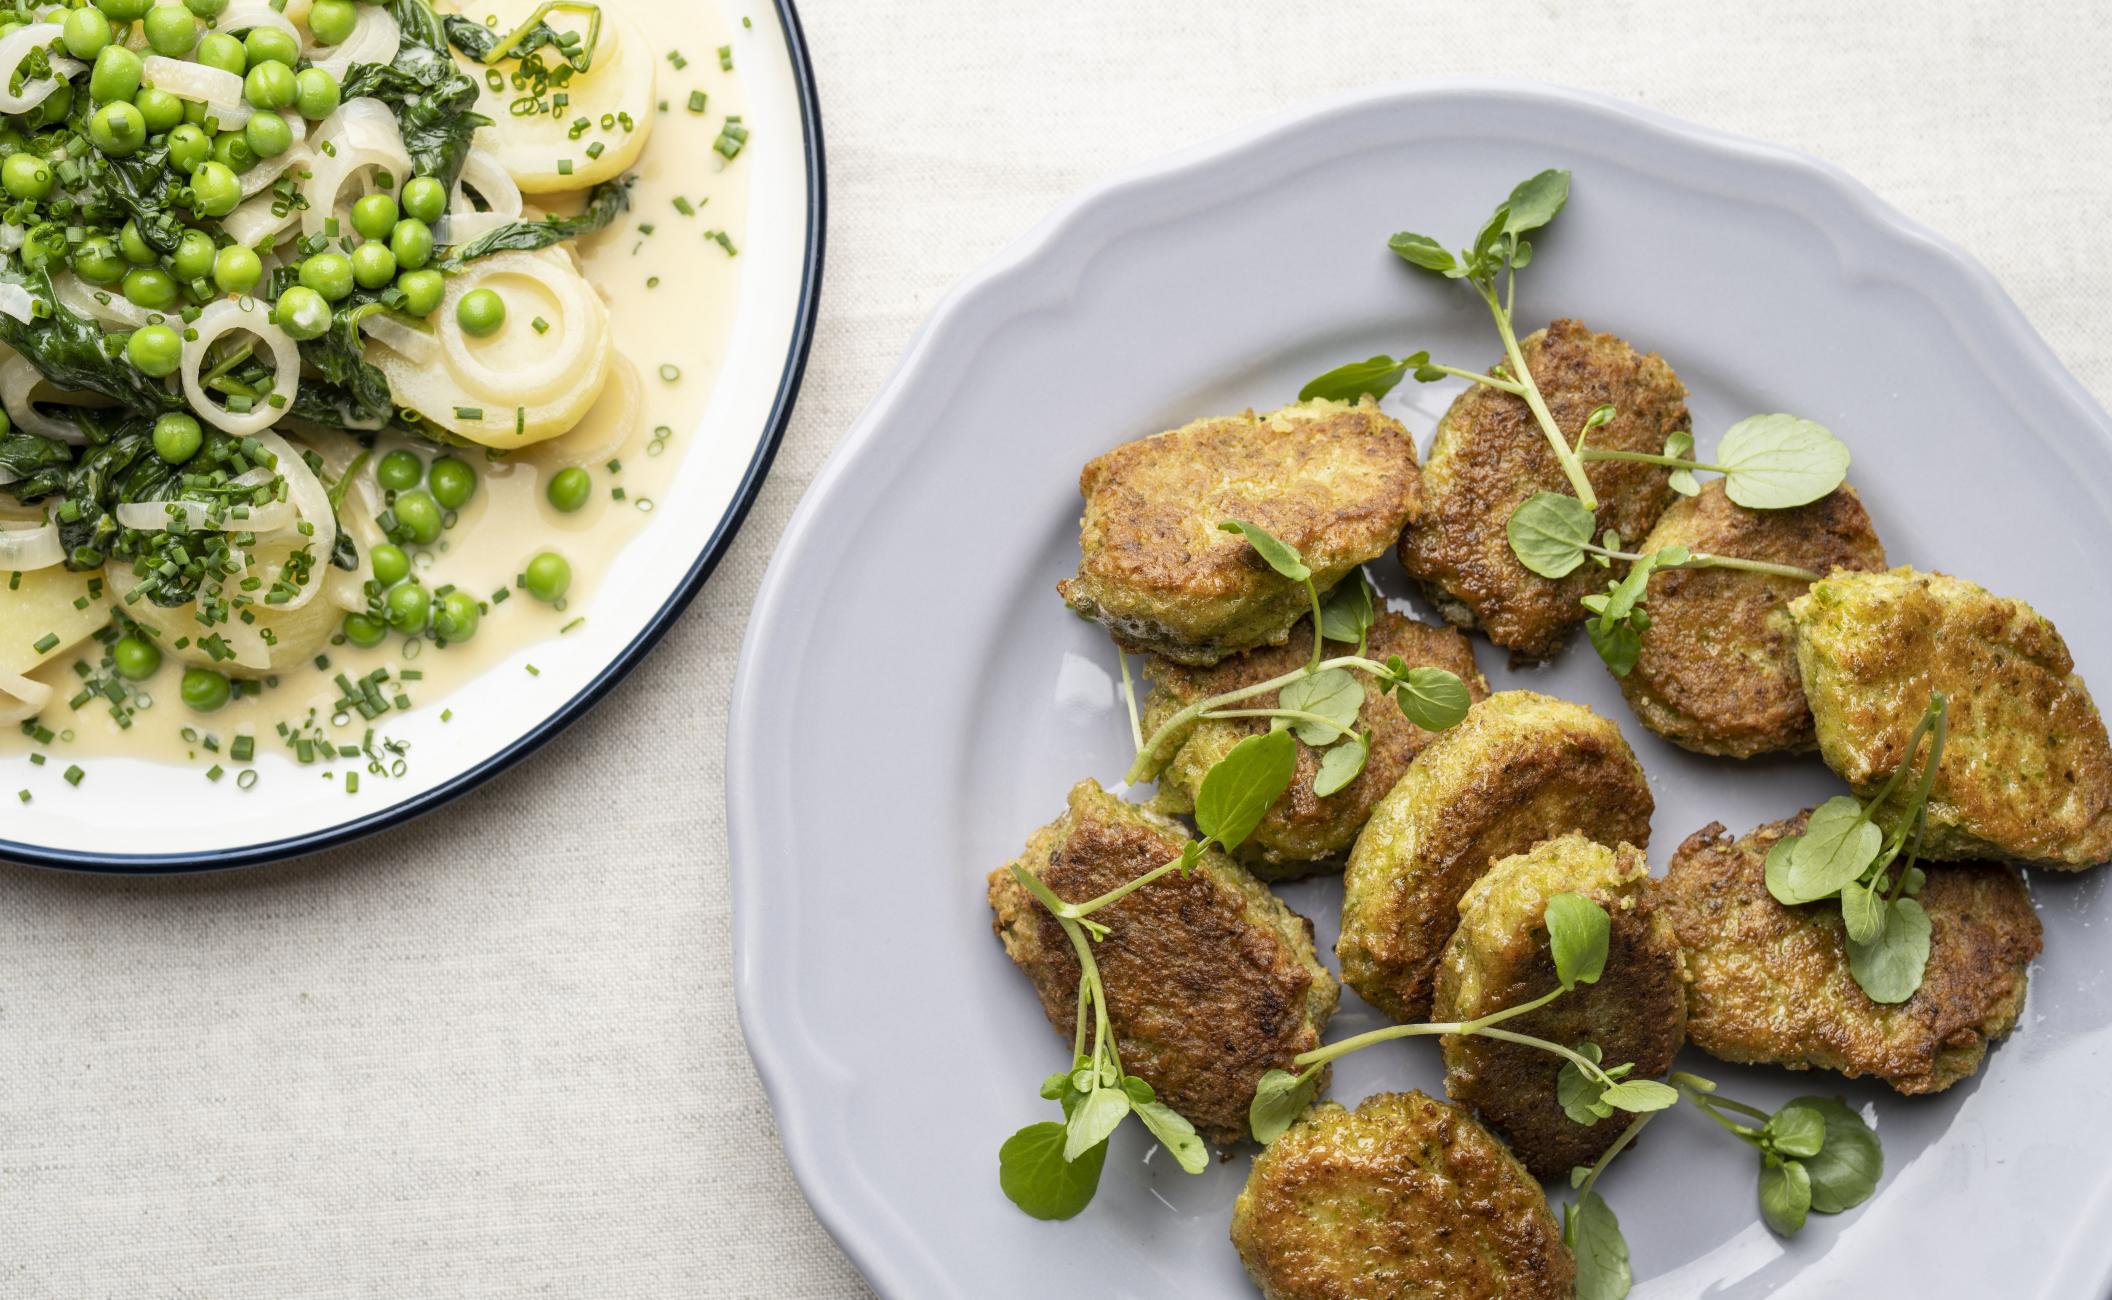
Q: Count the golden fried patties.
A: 10